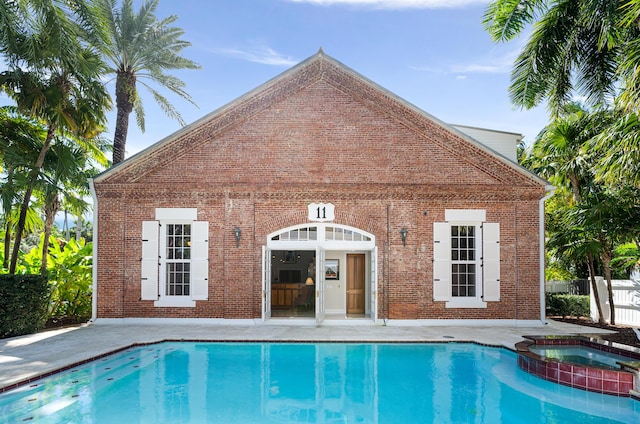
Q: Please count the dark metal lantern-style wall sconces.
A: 2